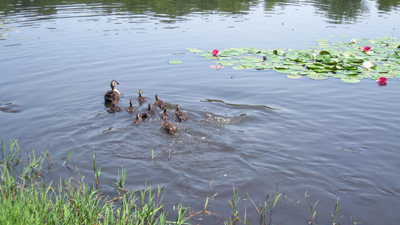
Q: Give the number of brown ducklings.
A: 9